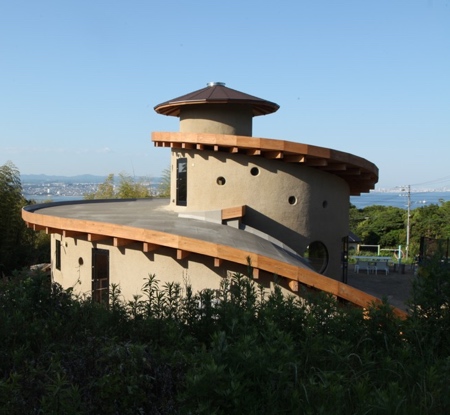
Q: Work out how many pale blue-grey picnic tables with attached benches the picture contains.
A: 1